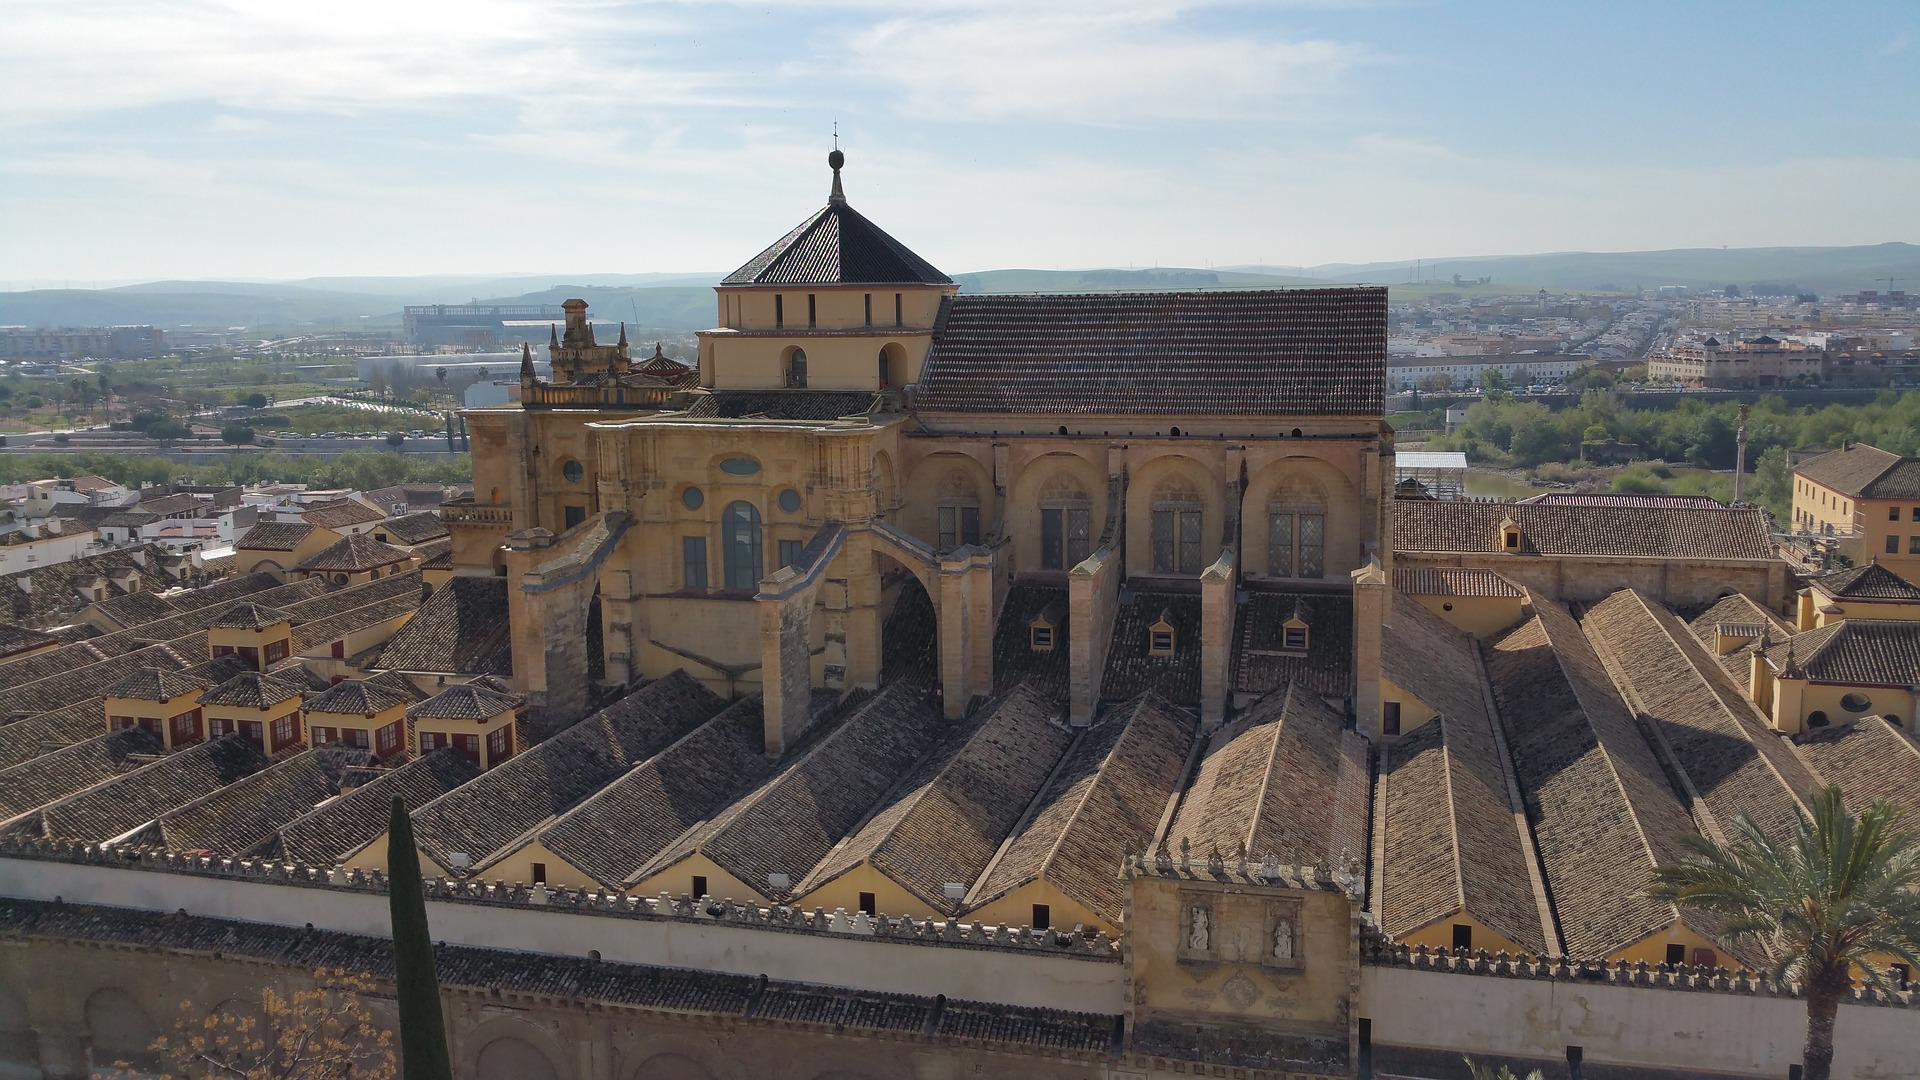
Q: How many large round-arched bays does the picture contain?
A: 4